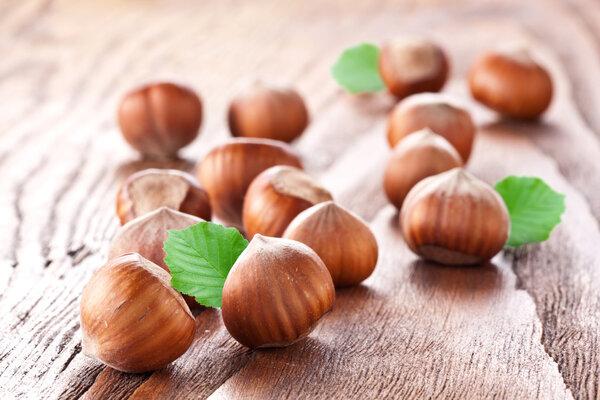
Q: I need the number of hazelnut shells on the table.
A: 14